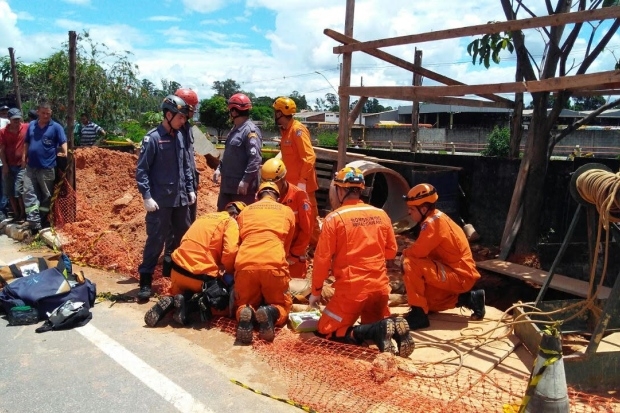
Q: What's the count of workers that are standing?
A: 4